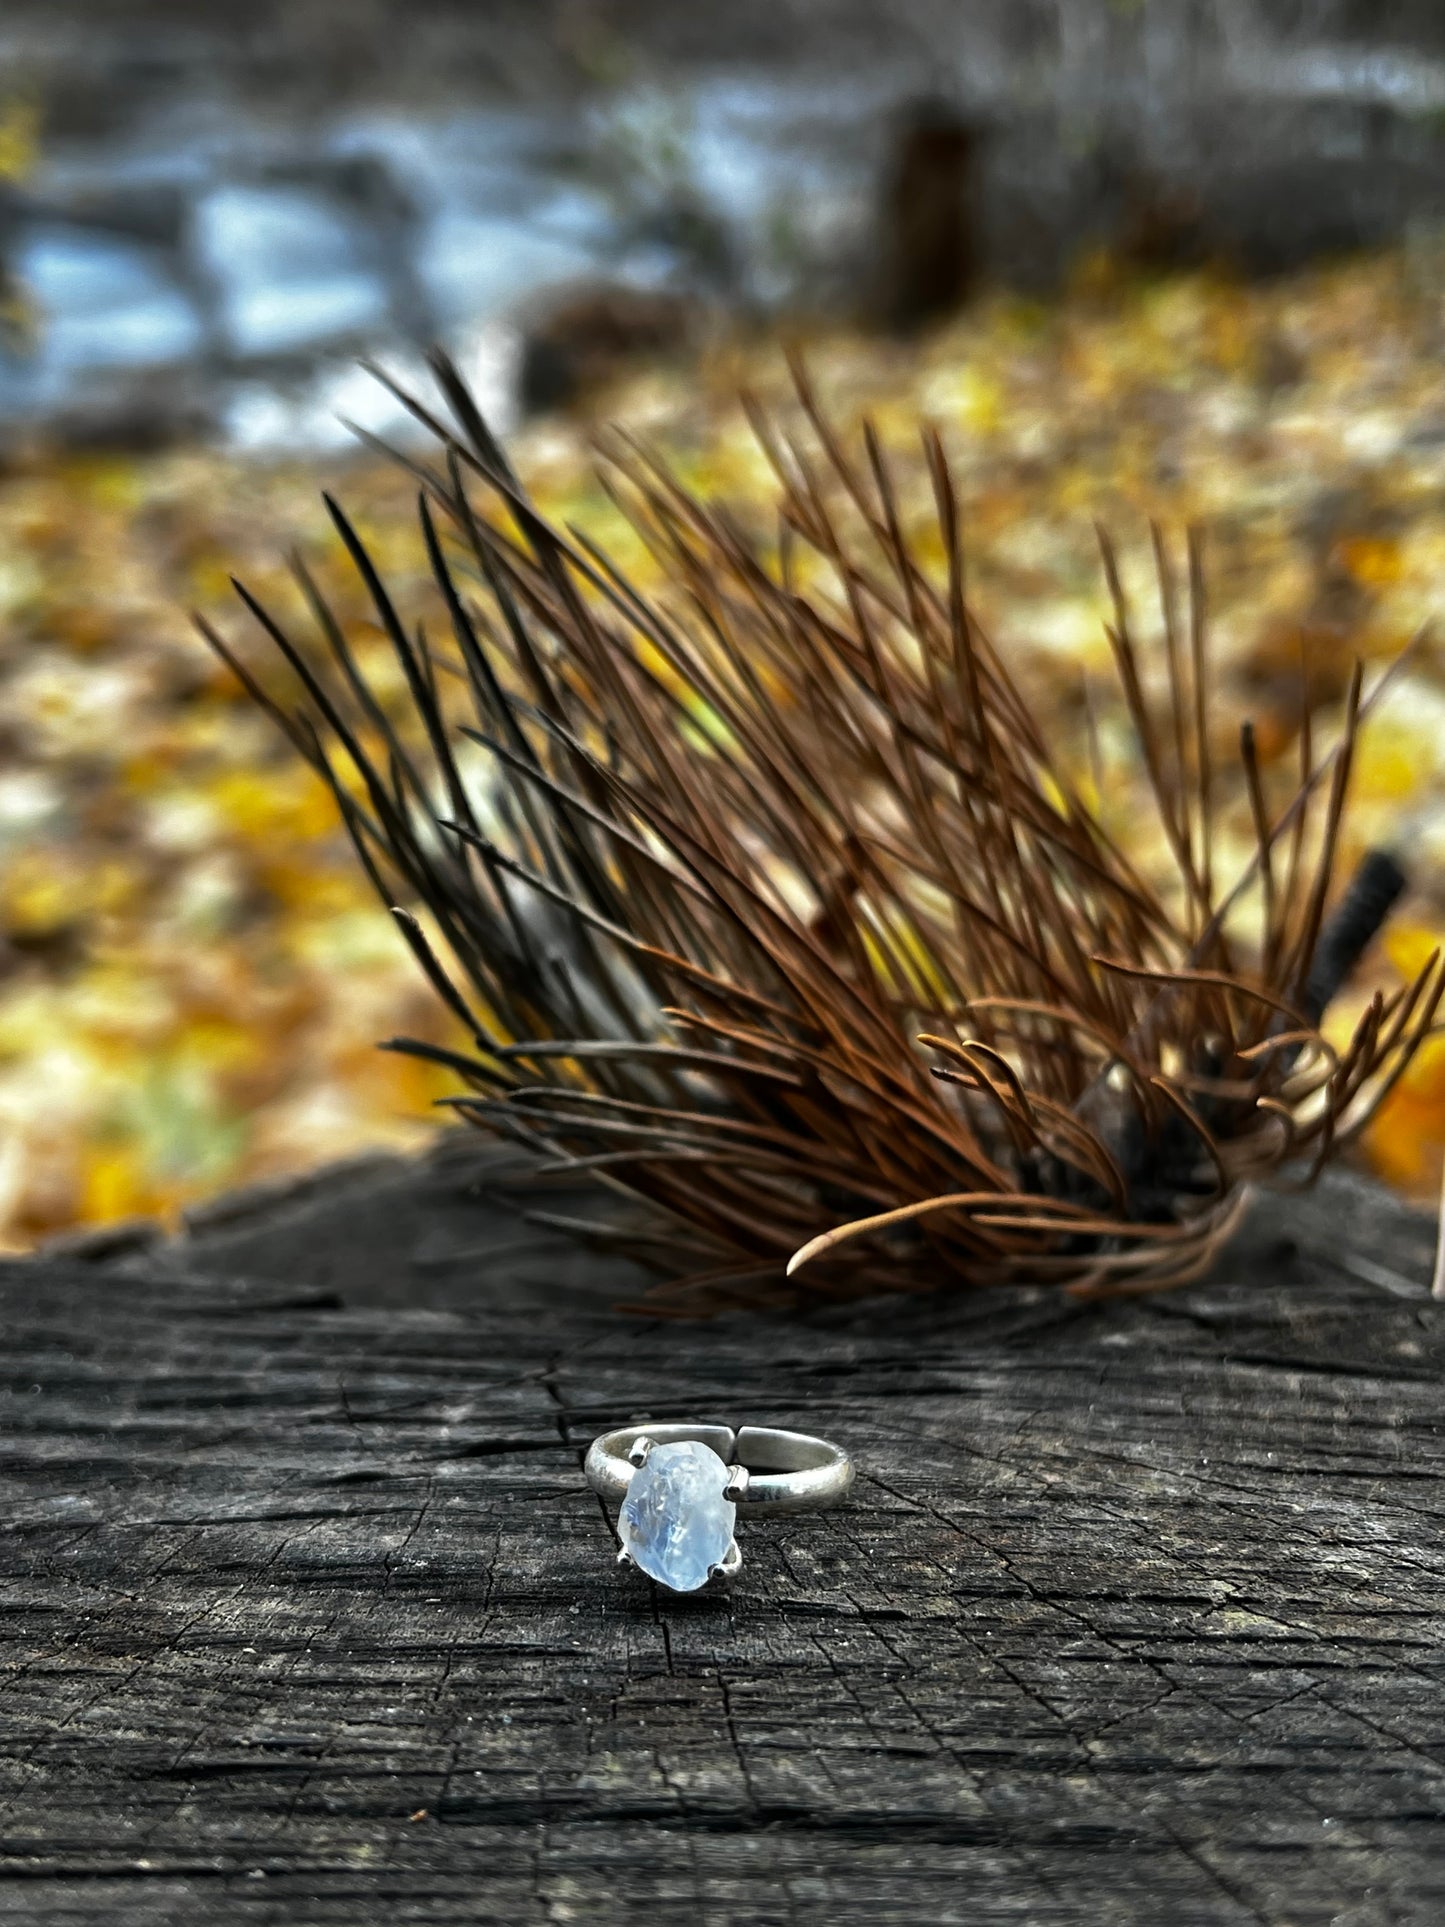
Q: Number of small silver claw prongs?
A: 4